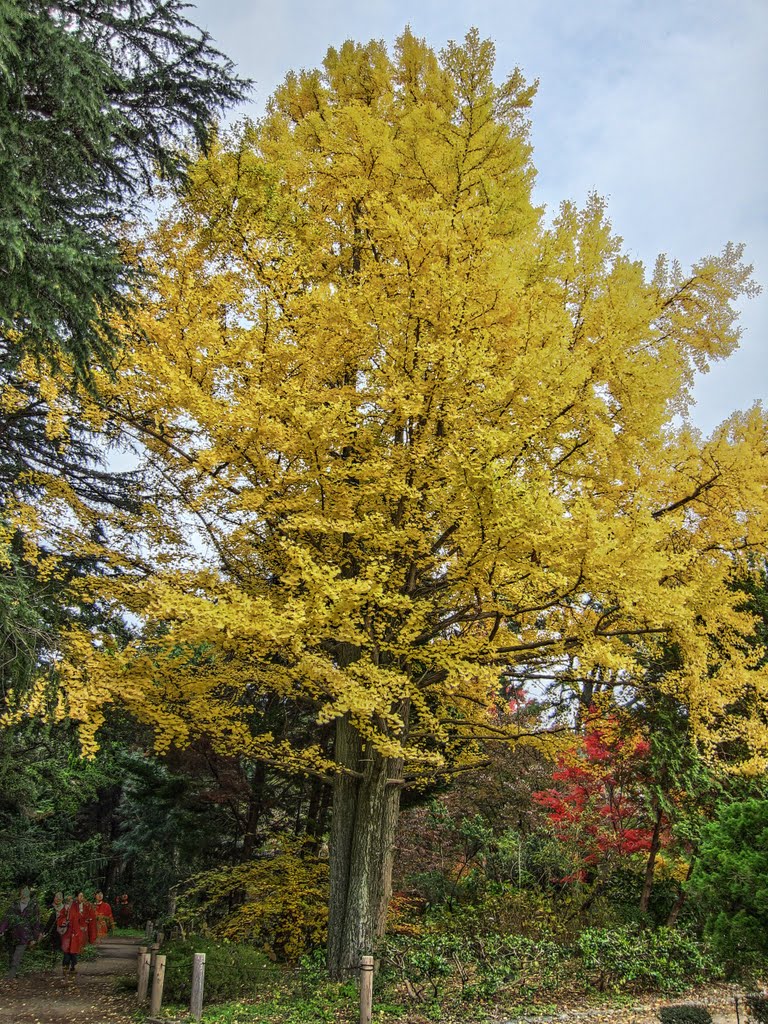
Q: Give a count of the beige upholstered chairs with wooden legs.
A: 0